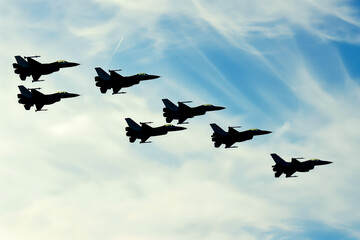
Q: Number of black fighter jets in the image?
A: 7